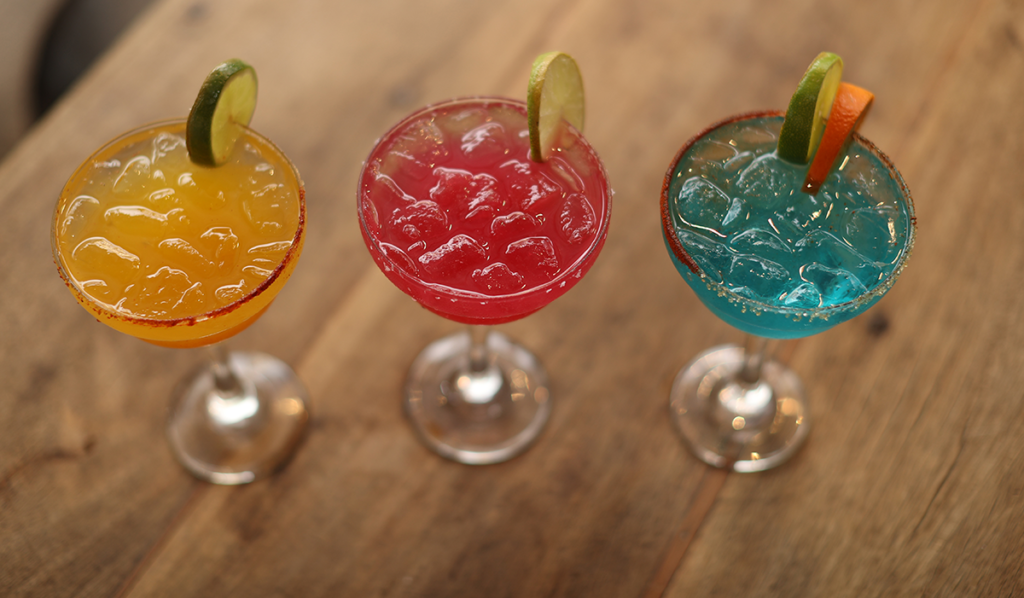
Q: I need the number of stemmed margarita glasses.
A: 3